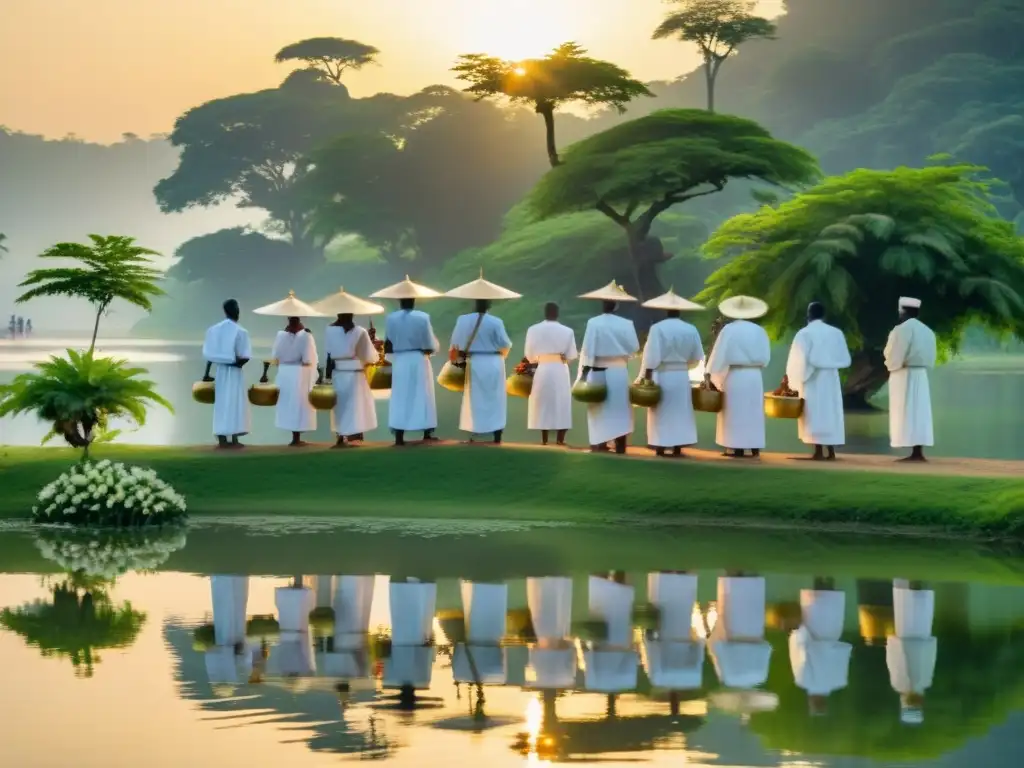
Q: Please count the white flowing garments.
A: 11